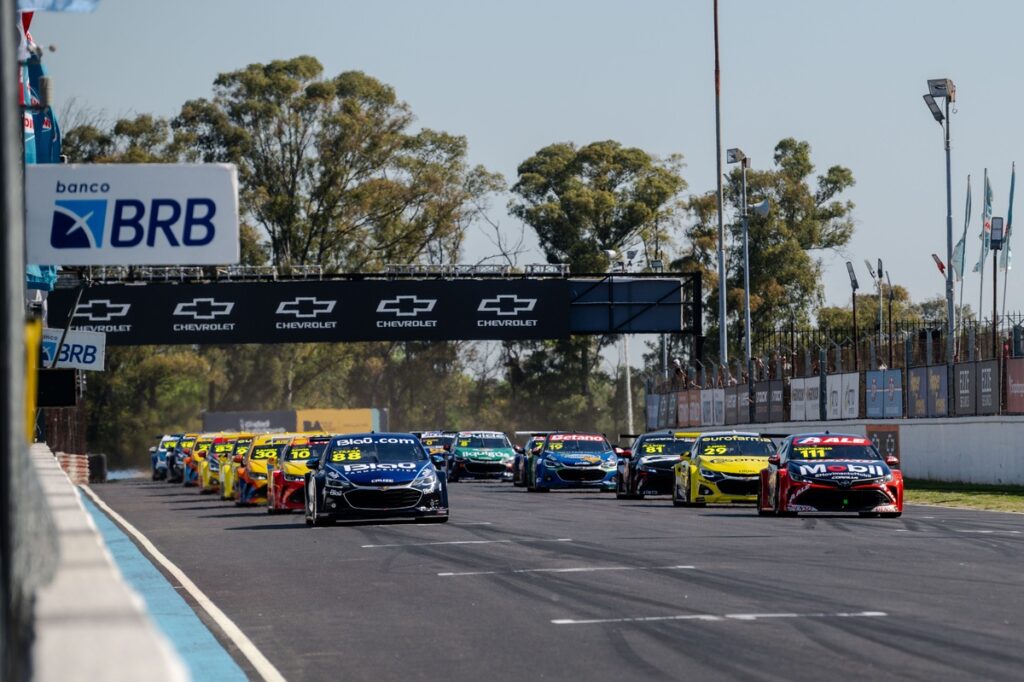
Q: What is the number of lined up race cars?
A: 15